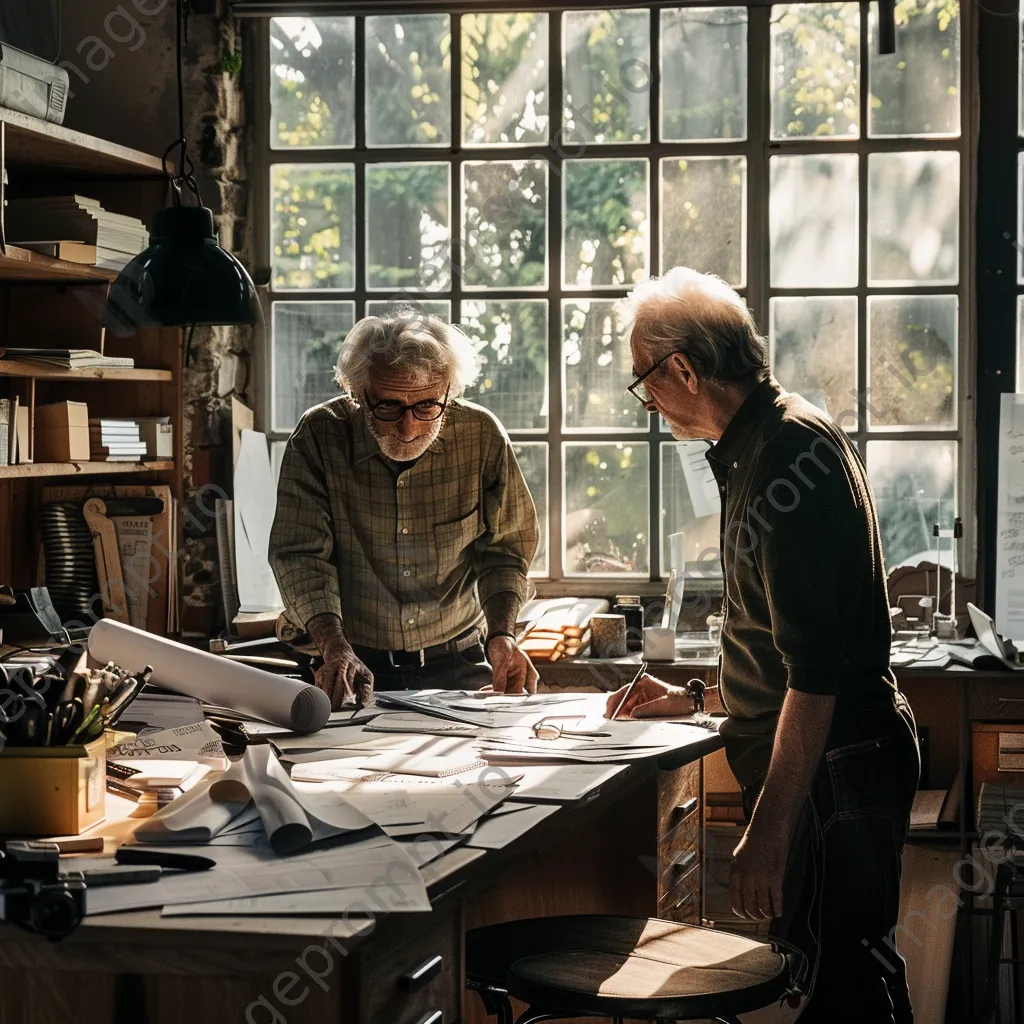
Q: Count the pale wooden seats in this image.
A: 1